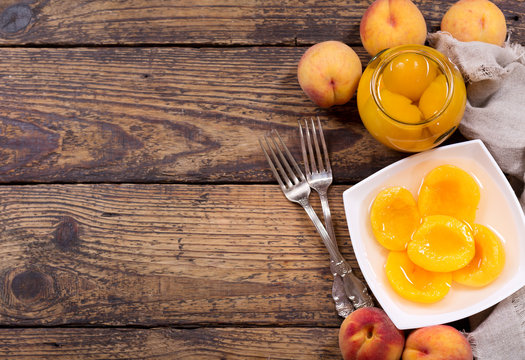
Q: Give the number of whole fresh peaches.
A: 5